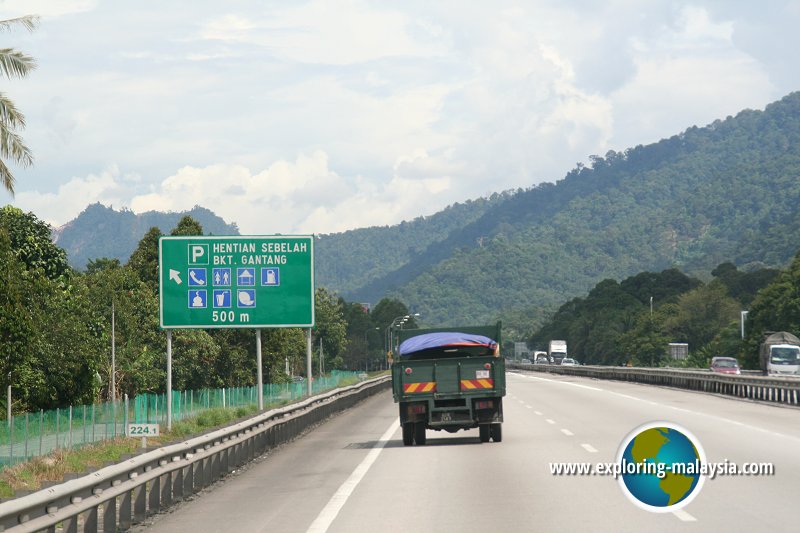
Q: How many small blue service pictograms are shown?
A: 7